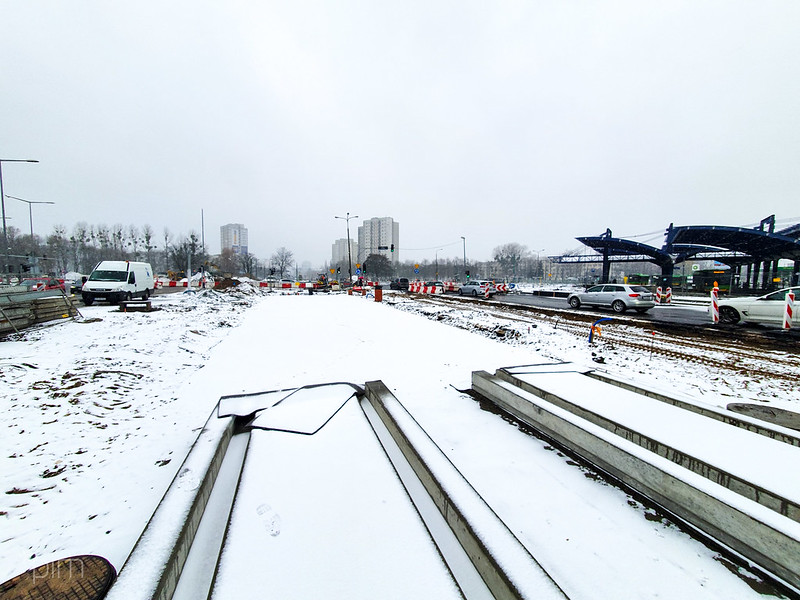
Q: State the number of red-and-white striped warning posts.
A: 5